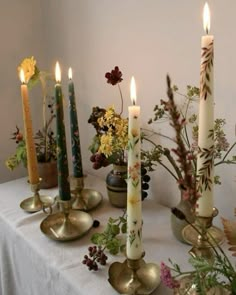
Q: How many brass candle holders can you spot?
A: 5